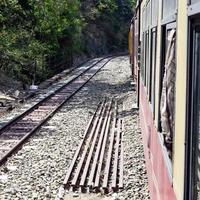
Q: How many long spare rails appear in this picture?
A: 8